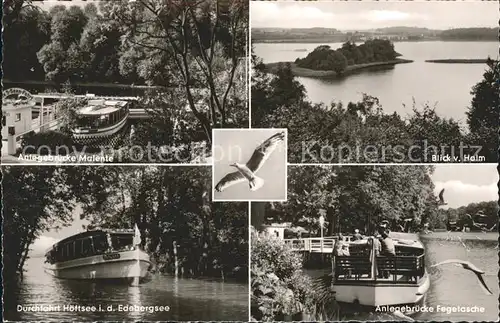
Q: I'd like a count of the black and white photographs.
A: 5